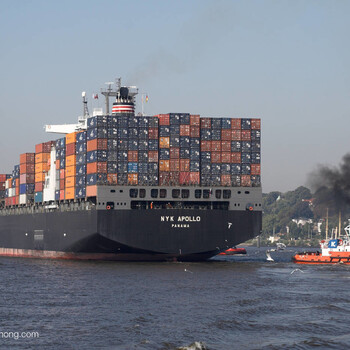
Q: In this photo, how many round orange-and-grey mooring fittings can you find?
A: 2